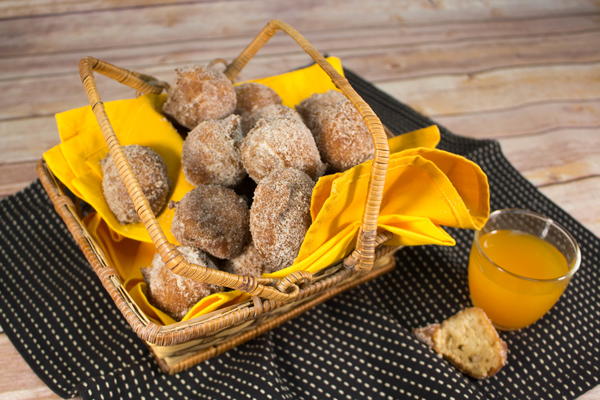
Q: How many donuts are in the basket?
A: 11